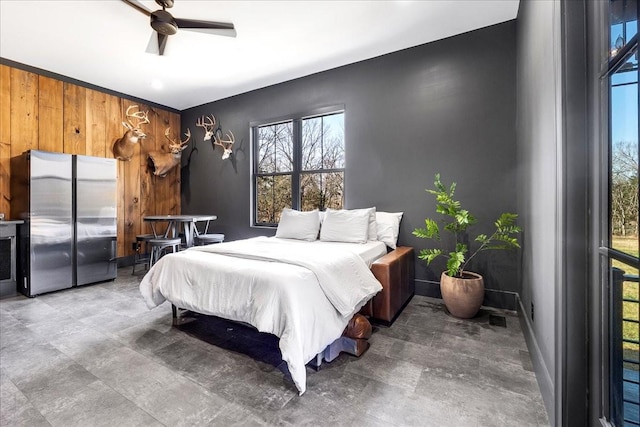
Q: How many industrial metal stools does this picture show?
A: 3